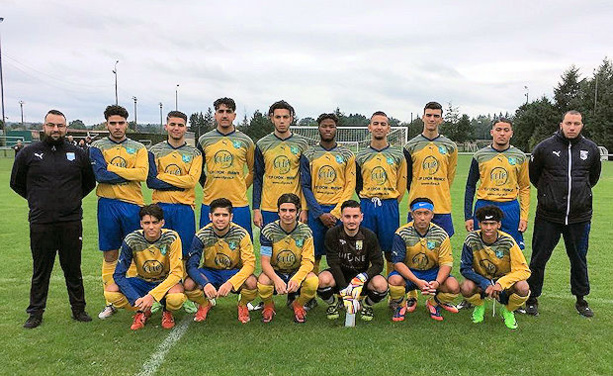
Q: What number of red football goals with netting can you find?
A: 0